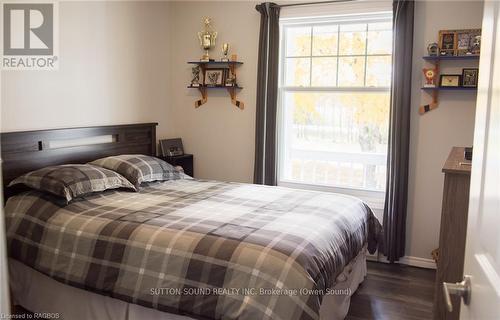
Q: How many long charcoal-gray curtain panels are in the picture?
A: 2